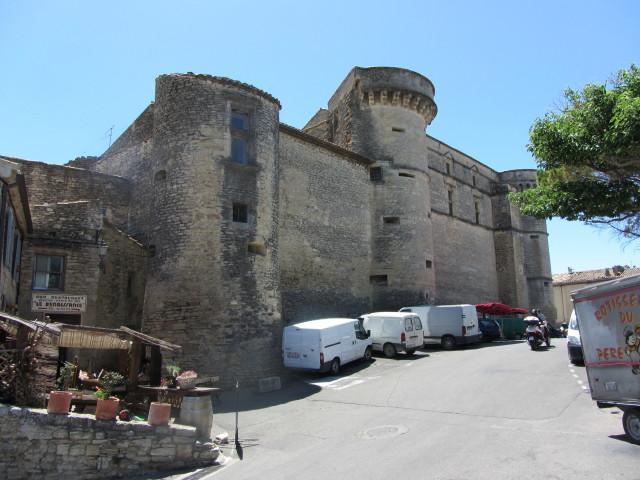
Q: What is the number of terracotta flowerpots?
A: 3